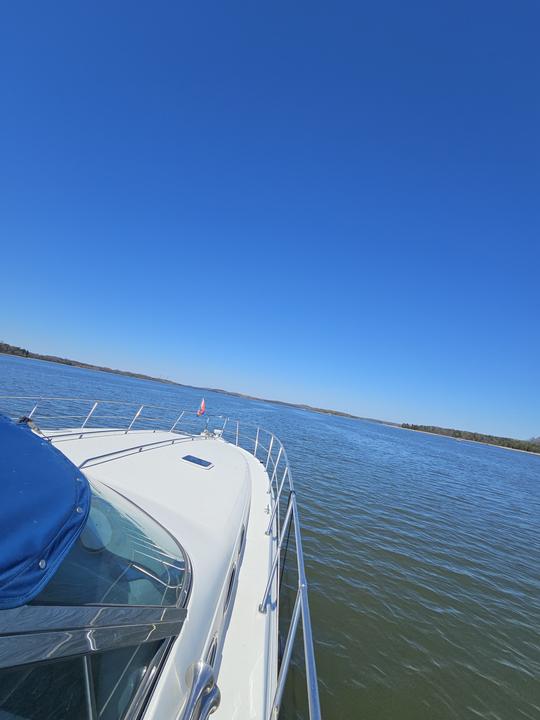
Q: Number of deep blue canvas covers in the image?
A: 1